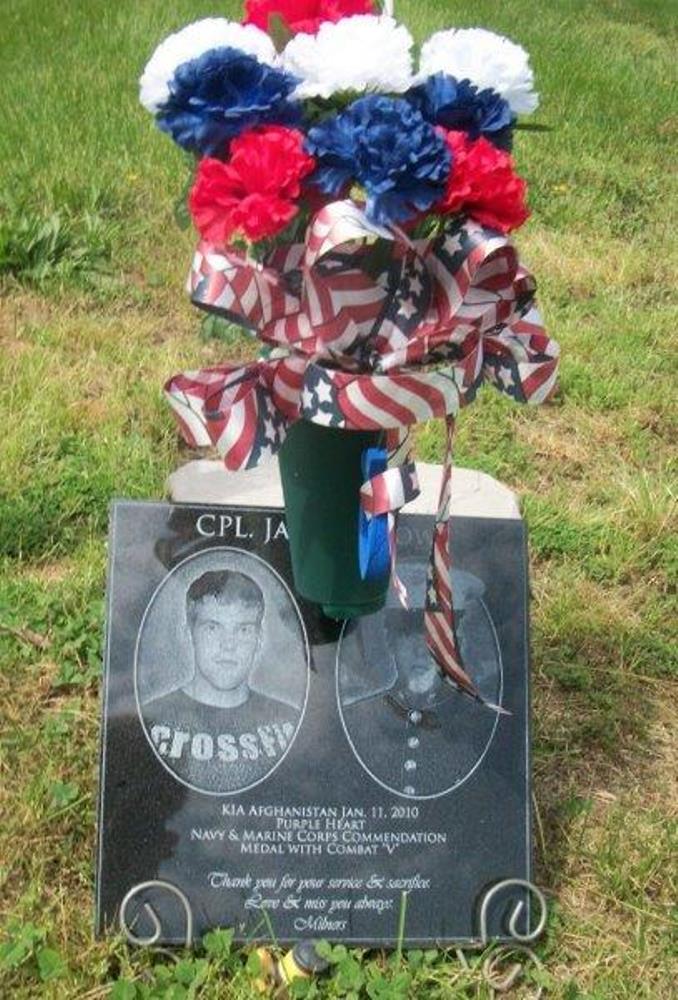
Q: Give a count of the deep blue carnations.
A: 3